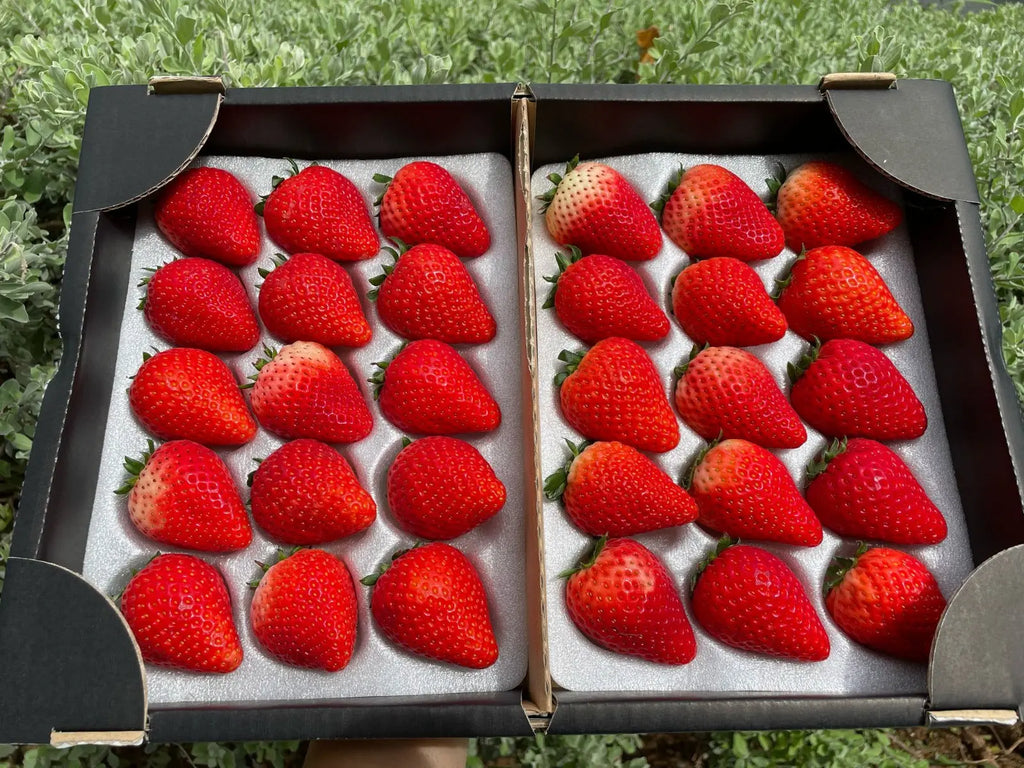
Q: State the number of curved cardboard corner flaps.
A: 4